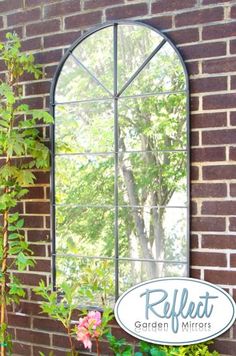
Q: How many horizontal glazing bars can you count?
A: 4